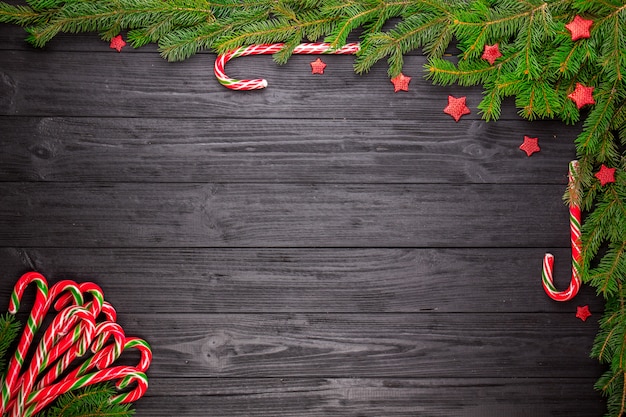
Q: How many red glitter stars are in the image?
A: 10